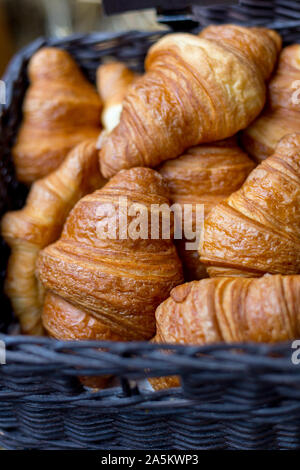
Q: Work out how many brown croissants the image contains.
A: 9